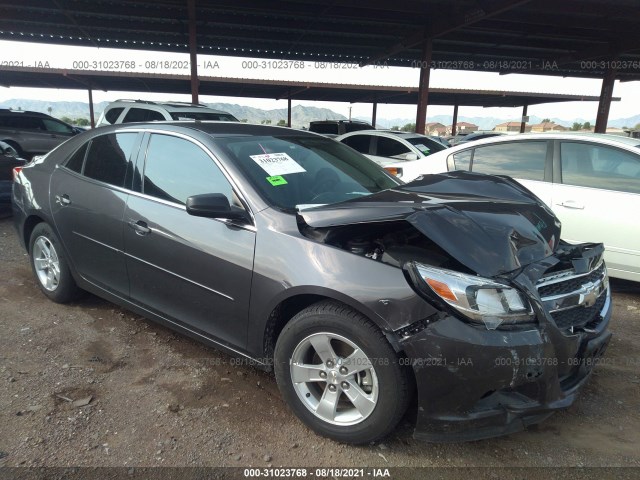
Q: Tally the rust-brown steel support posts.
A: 8